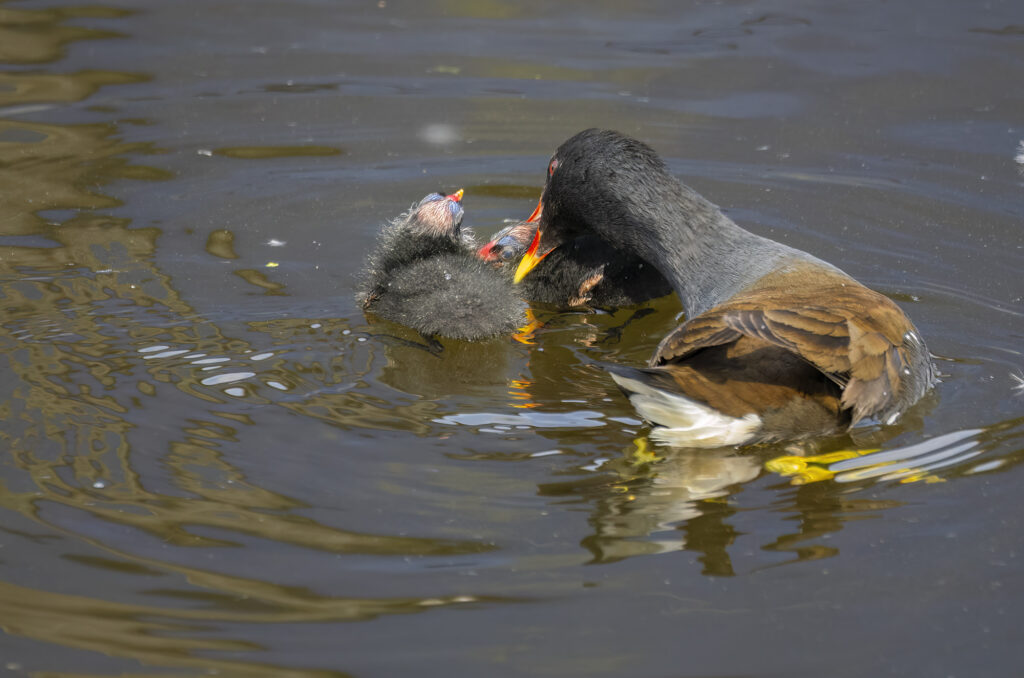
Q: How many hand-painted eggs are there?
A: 0